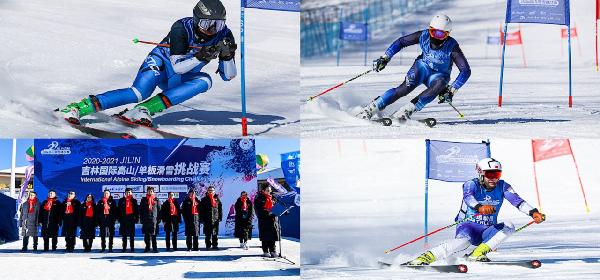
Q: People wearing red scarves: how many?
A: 12